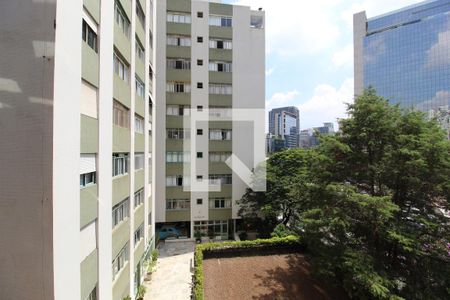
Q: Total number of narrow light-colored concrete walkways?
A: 1